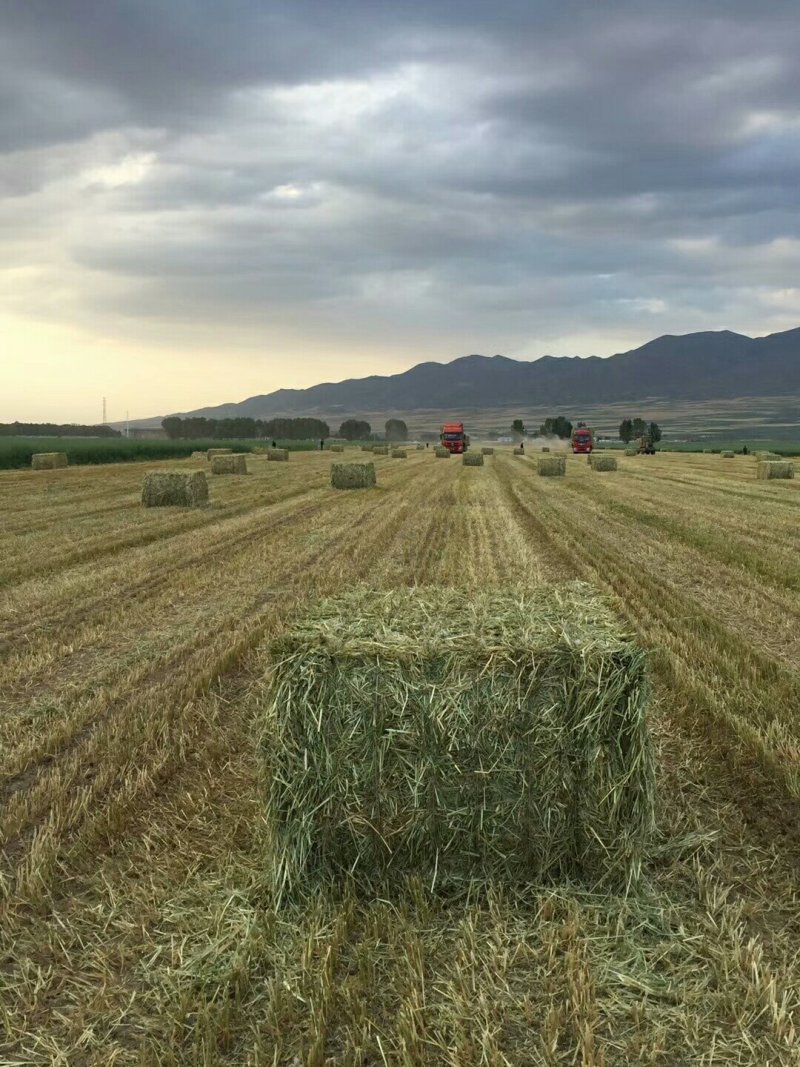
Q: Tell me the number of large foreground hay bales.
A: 1